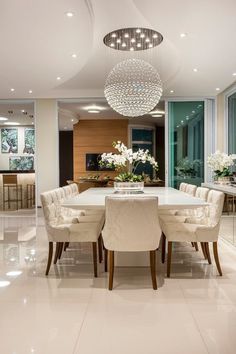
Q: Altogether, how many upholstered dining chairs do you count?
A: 9